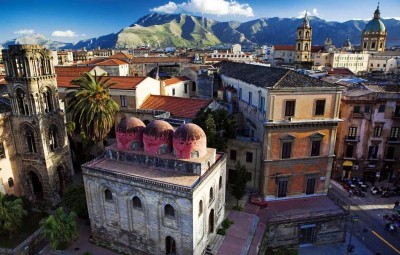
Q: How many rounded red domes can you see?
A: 3